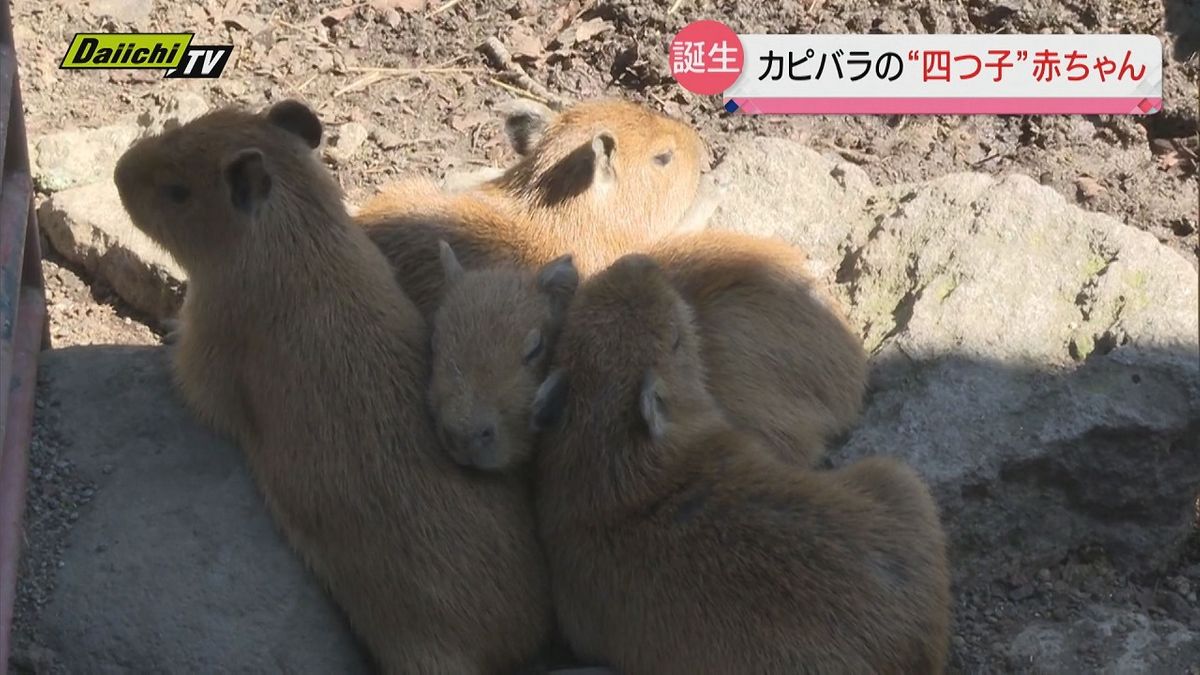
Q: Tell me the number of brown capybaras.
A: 4